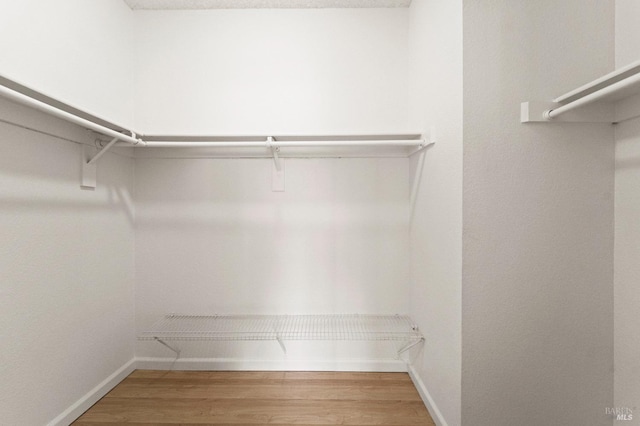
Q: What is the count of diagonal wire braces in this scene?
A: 3